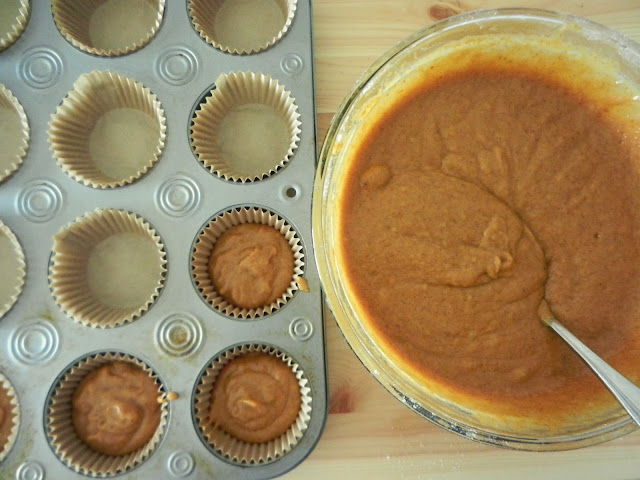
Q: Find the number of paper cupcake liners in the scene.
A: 12